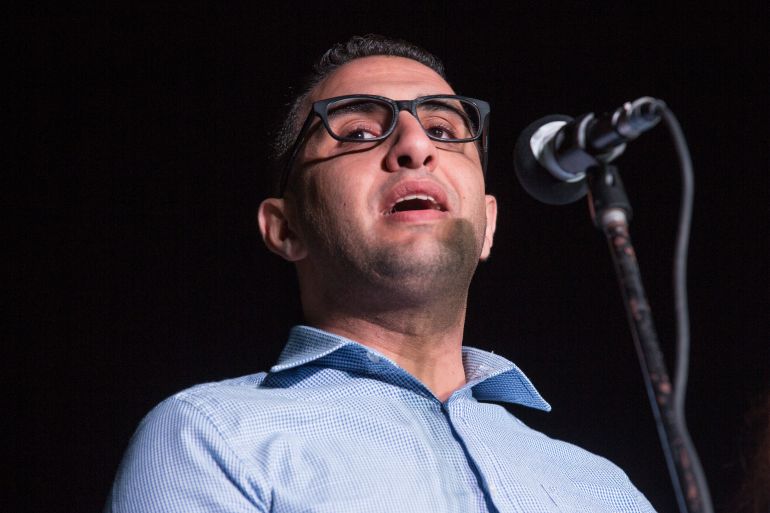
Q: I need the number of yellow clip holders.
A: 0